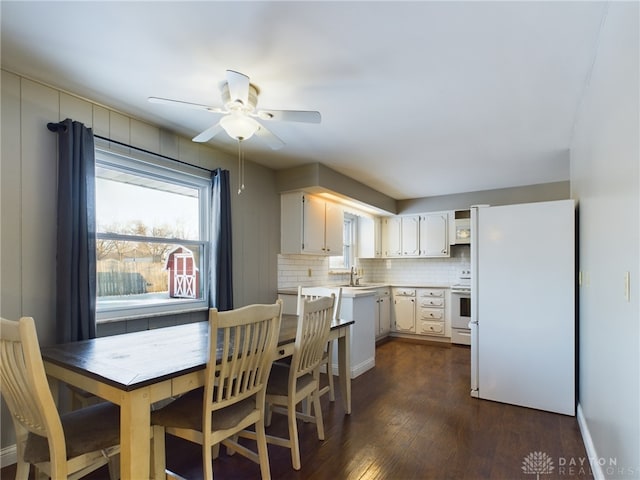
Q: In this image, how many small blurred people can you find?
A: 0